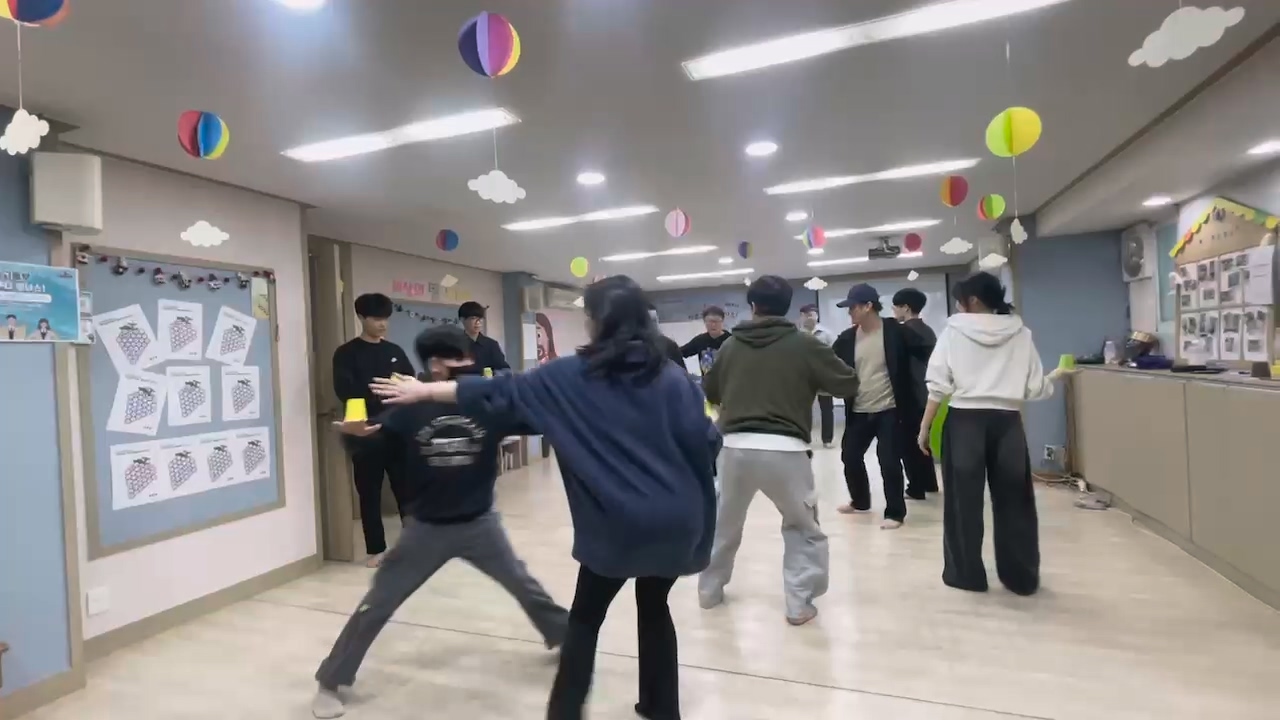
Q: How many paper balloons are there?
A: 12